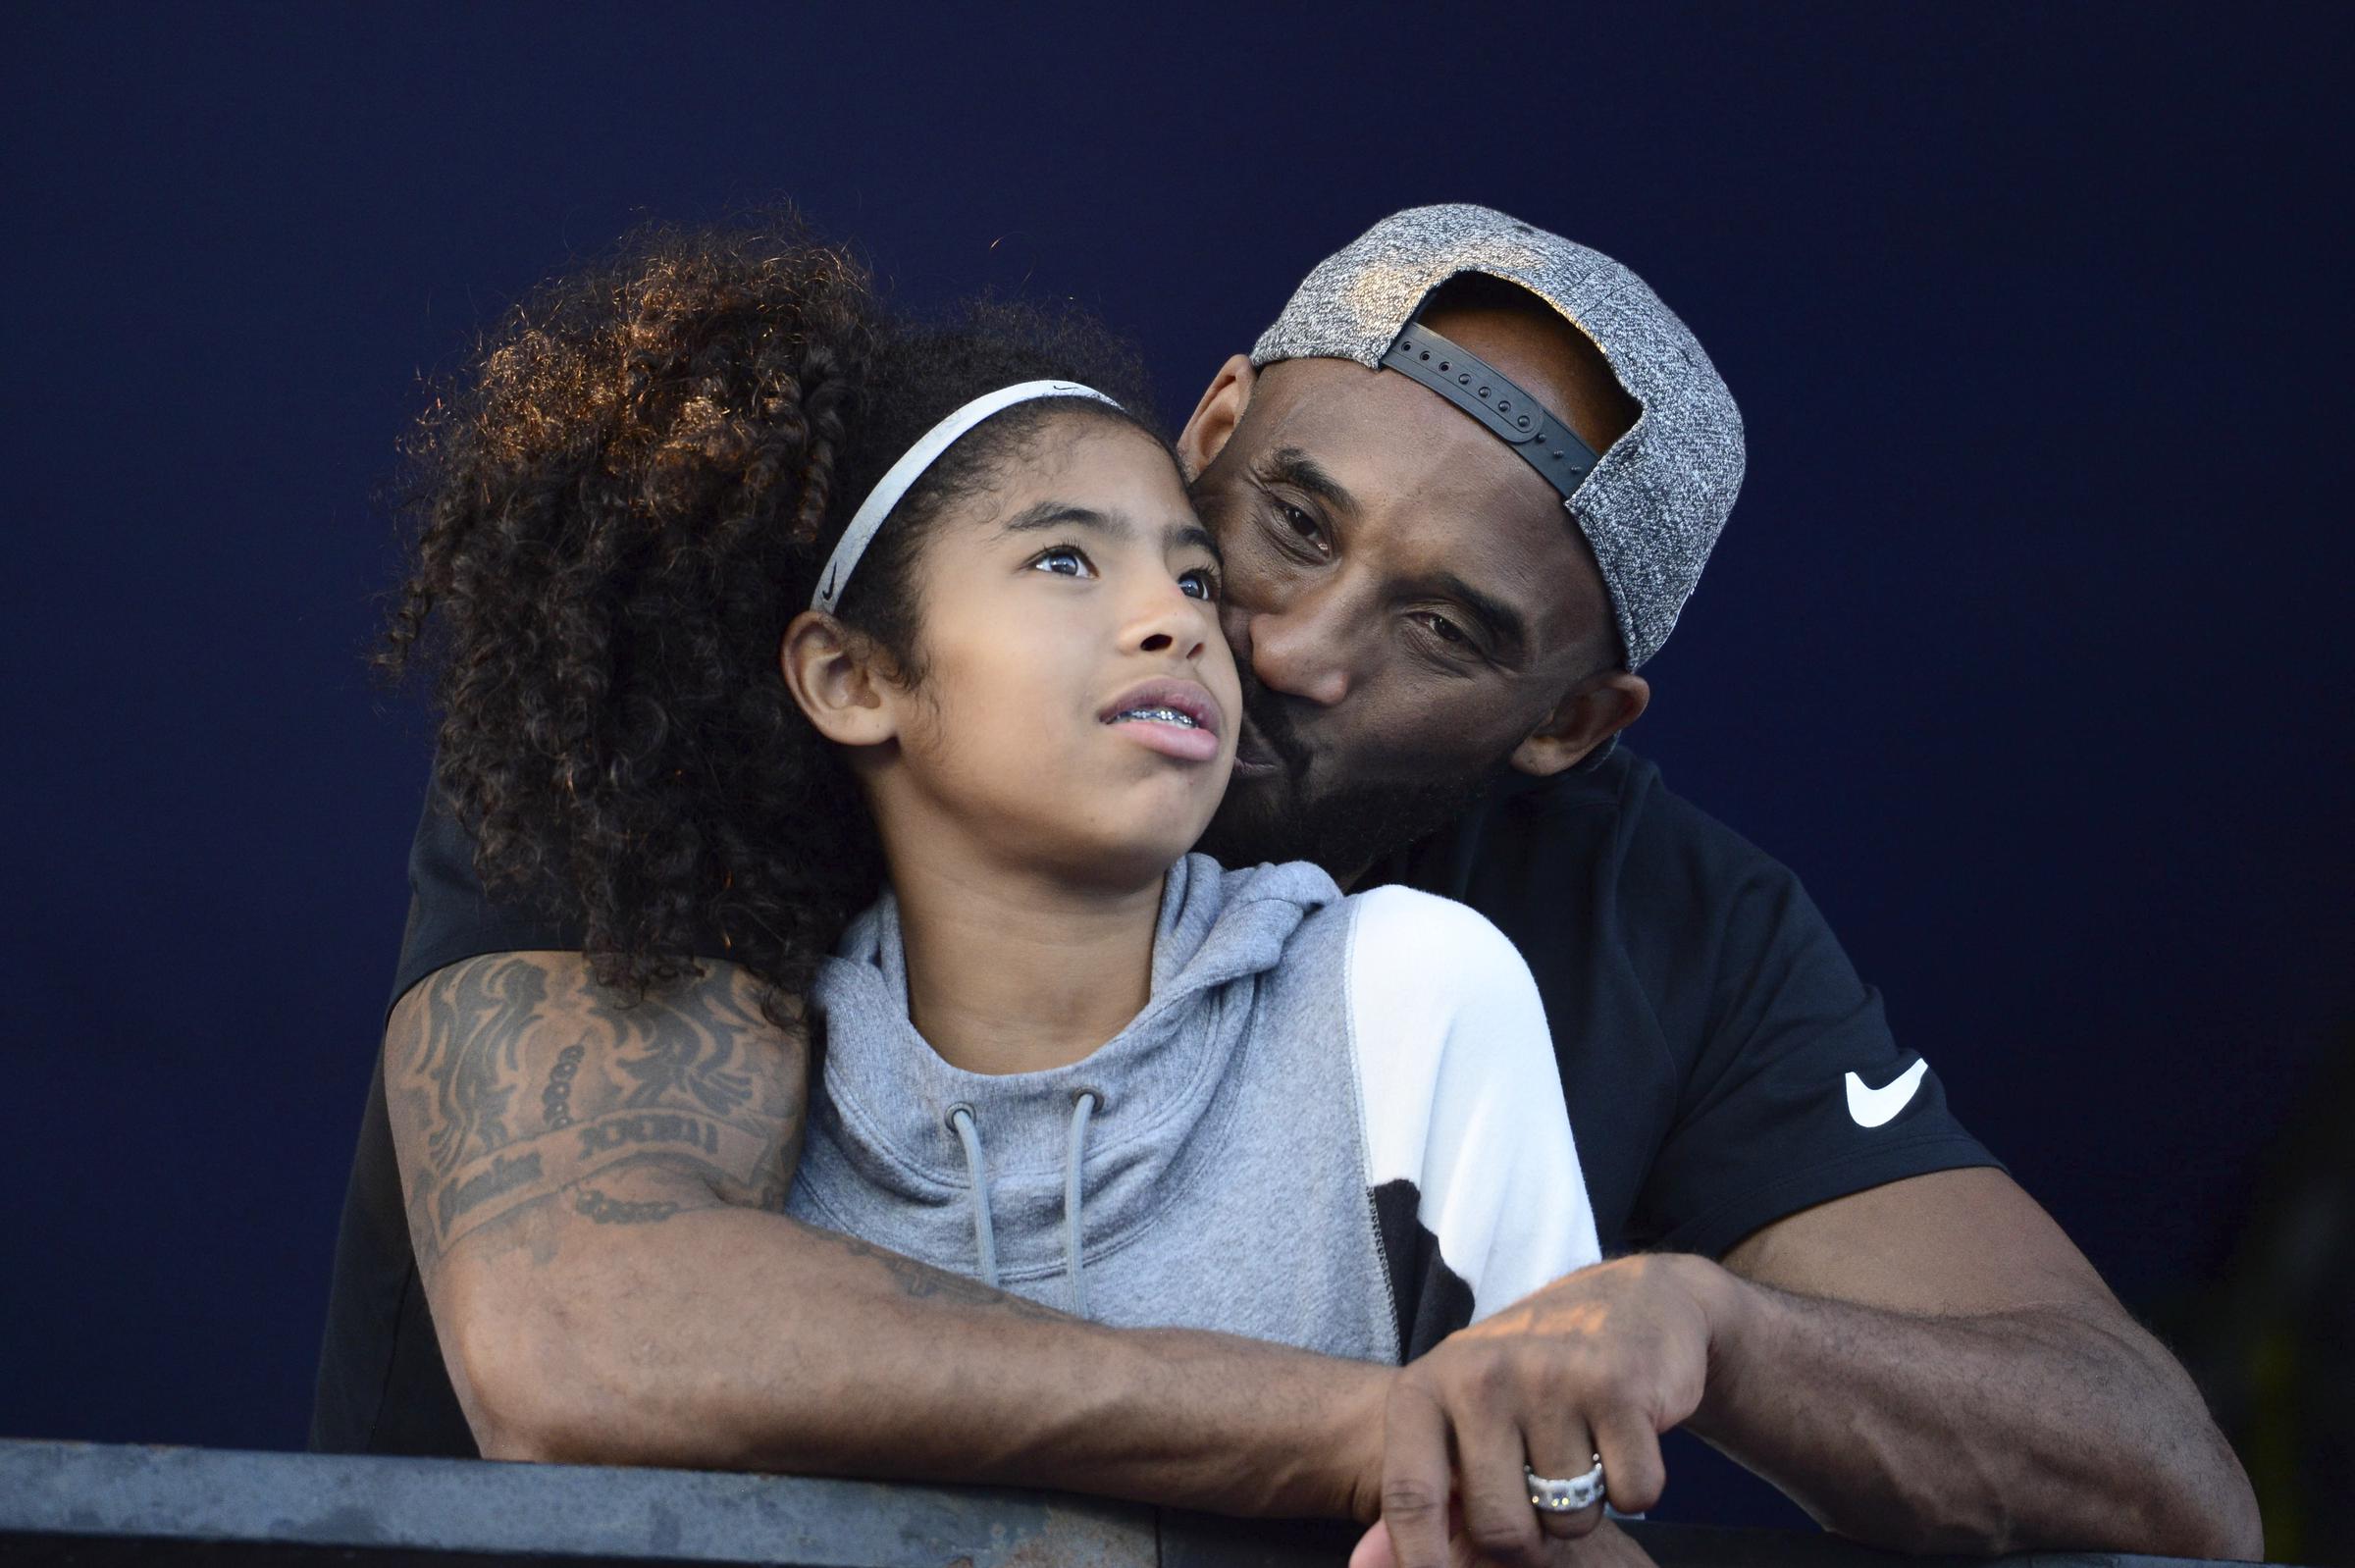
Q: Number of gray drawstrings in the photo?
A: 2